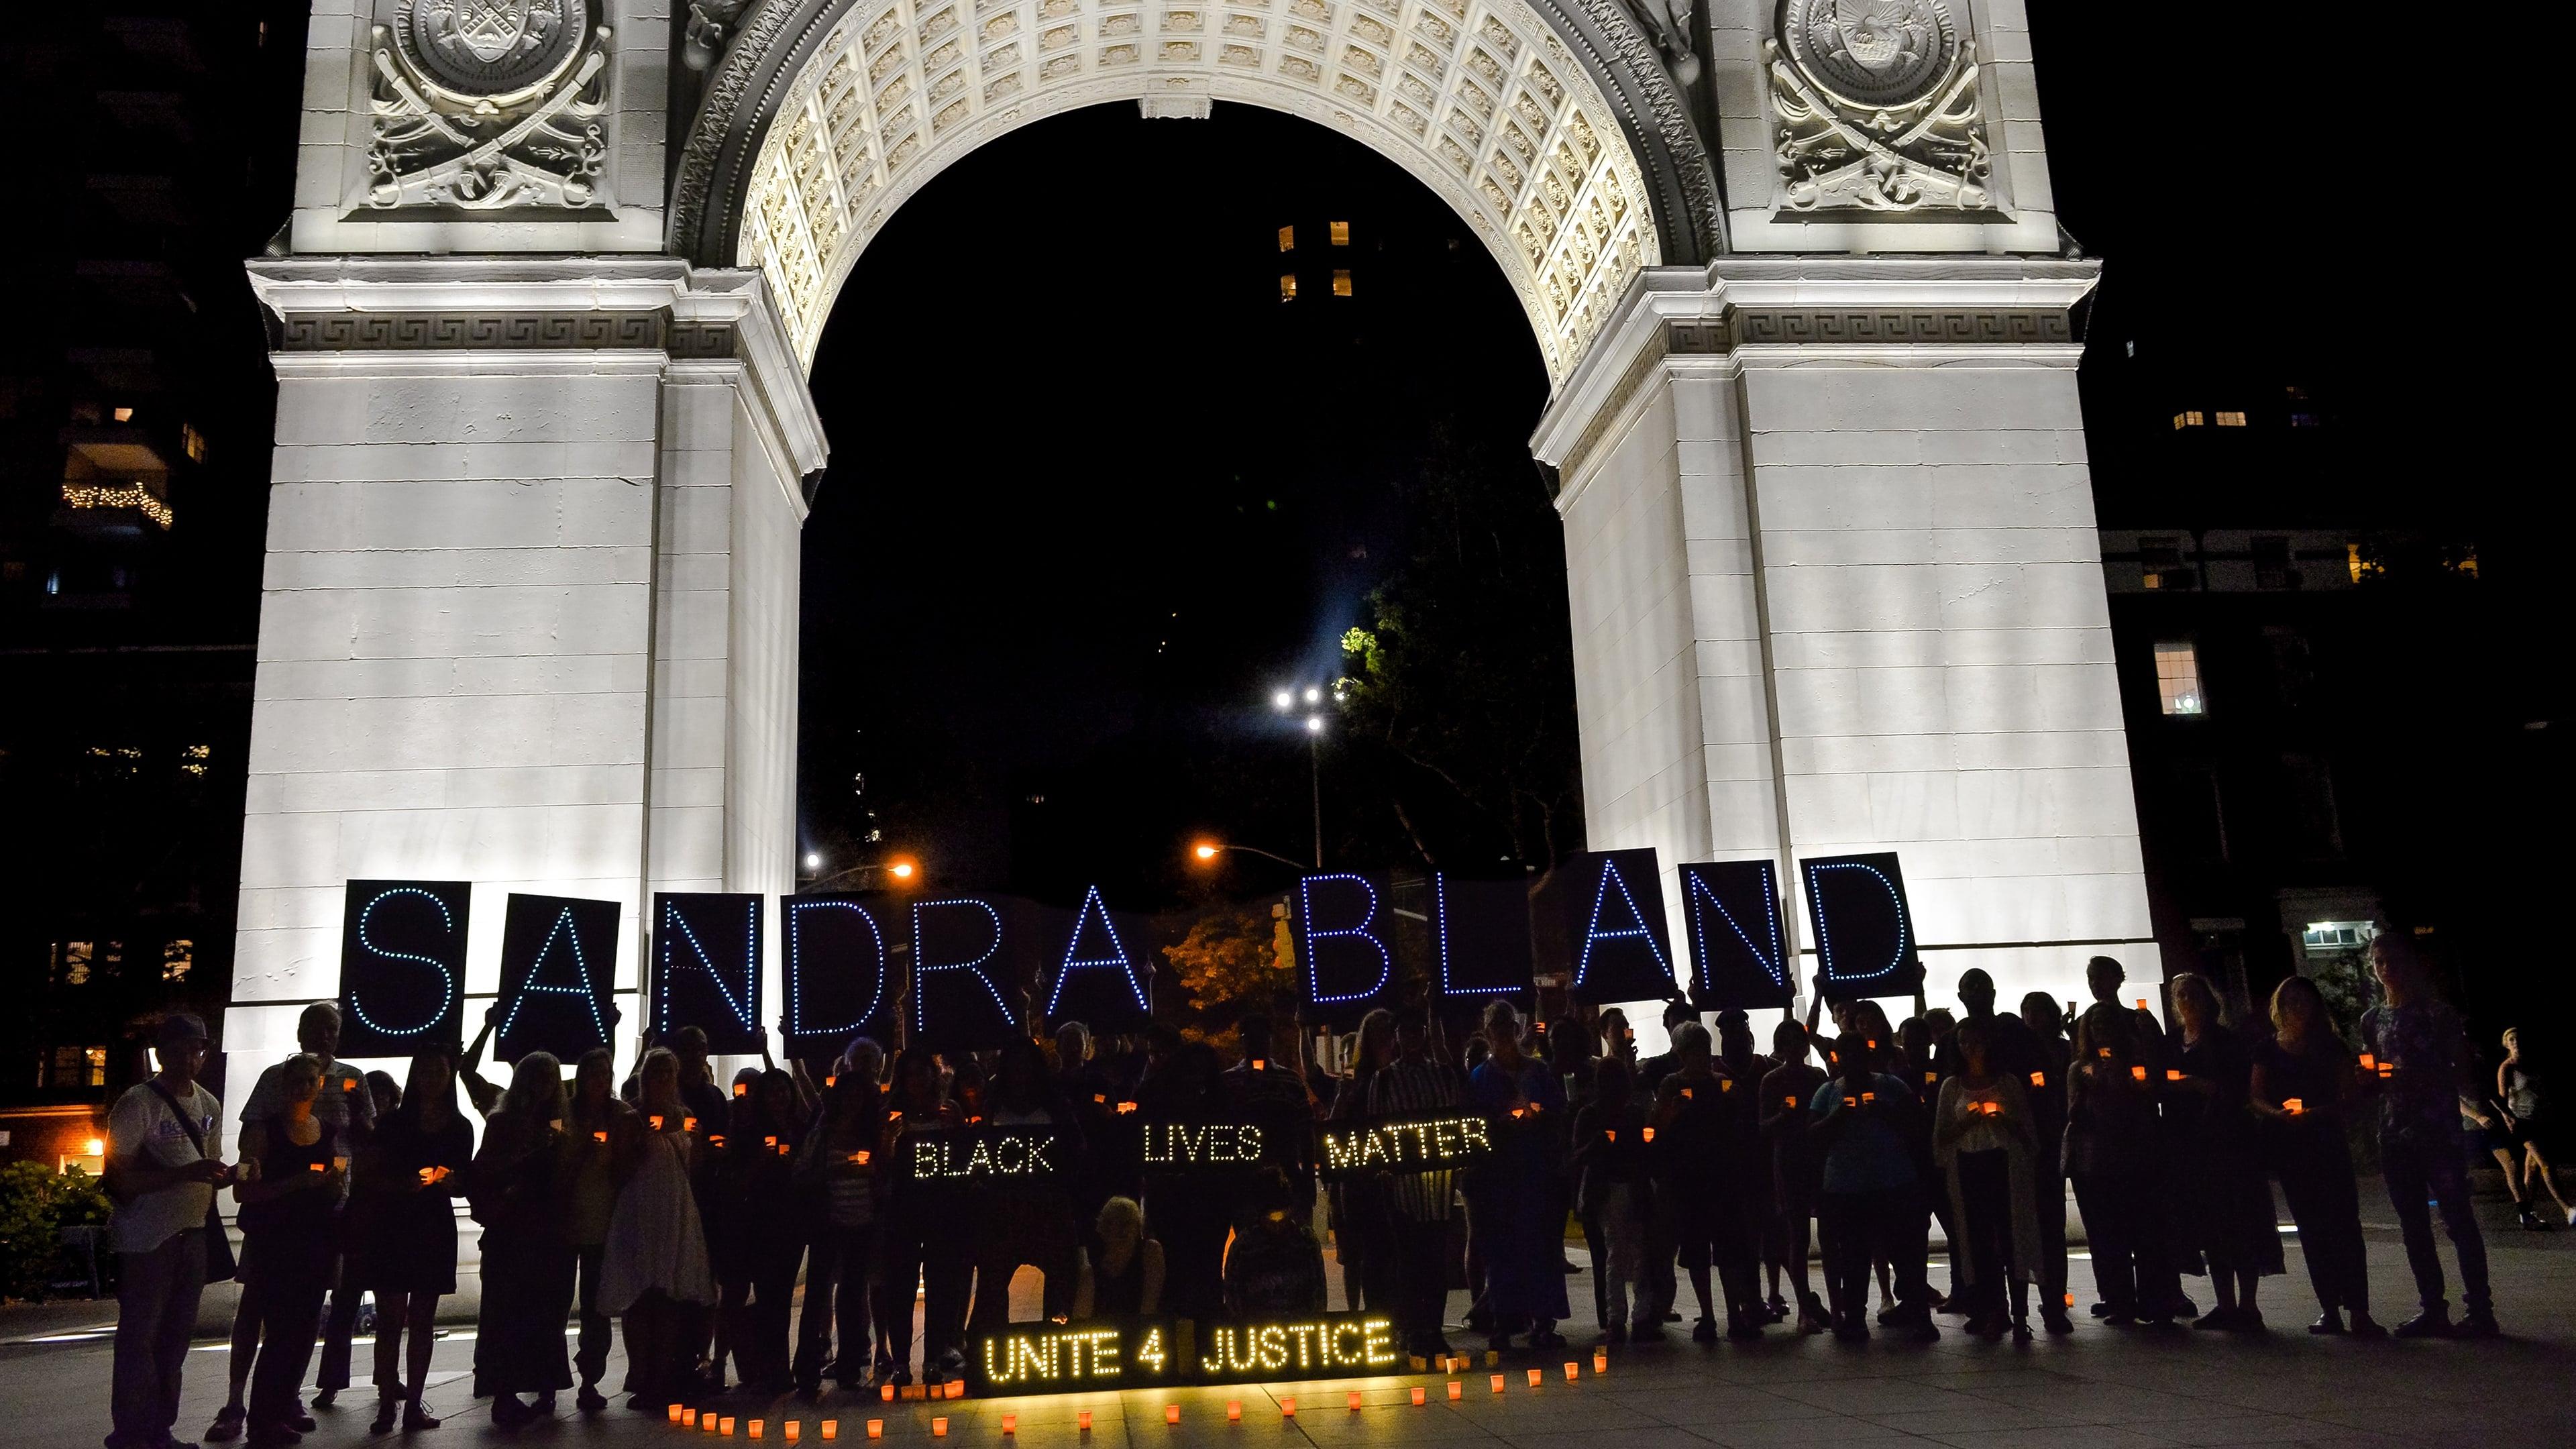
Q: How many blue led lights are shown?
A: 11